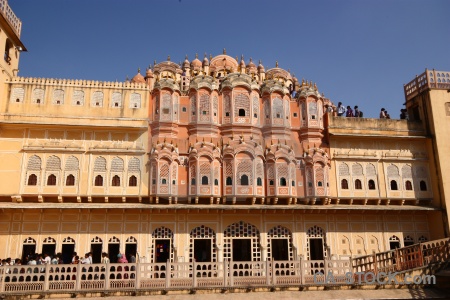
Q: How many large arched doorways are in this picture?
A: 5